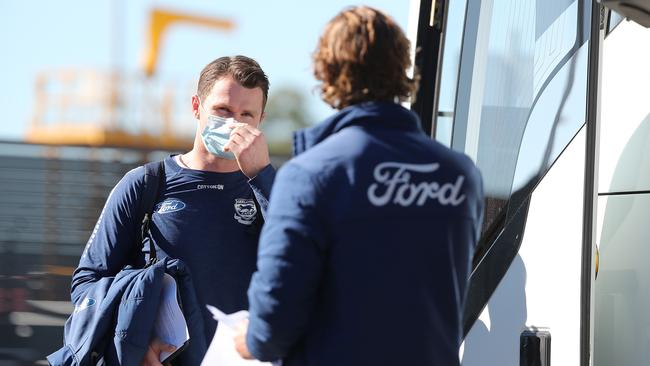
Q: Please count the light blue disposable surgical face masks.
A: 1